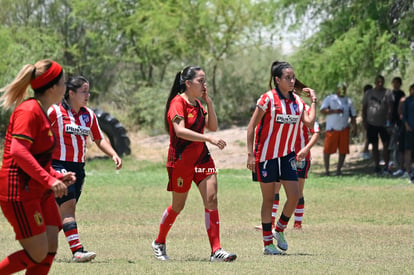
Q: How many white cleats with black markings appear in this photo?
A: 2